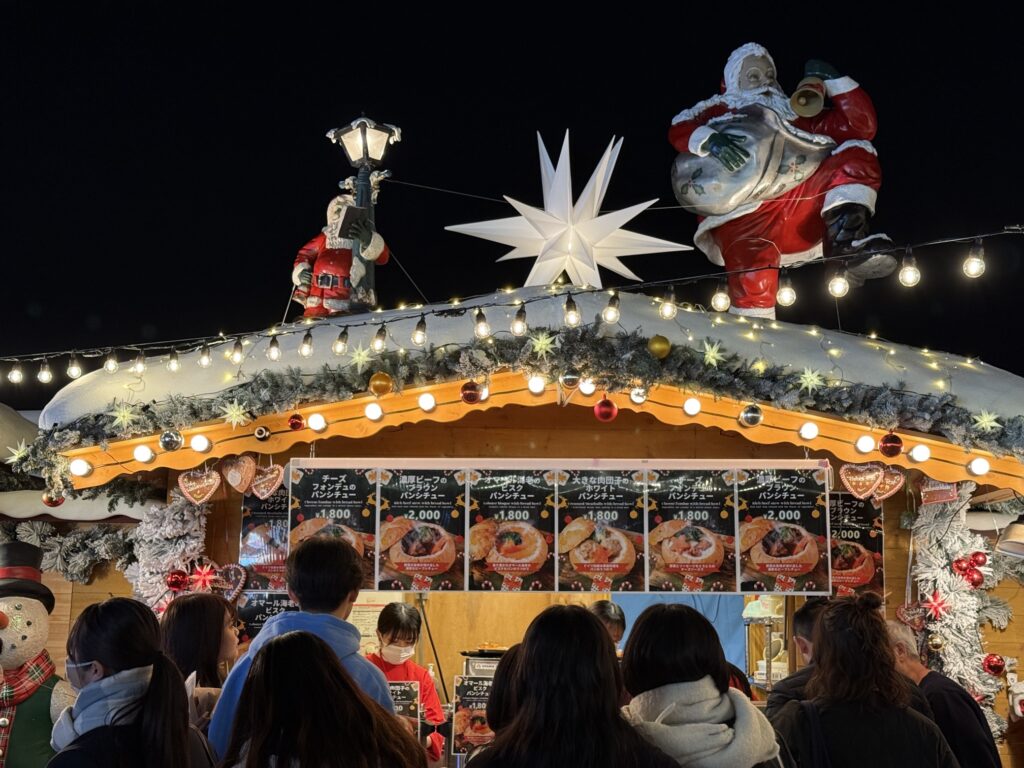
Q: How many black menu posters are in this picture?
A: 11